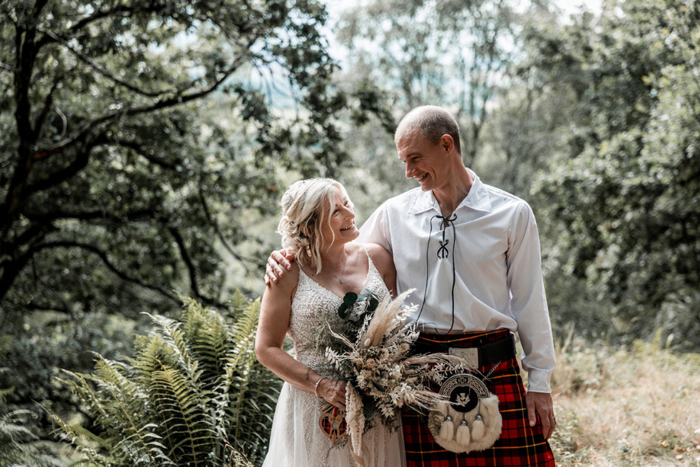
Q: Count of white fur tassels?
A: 3